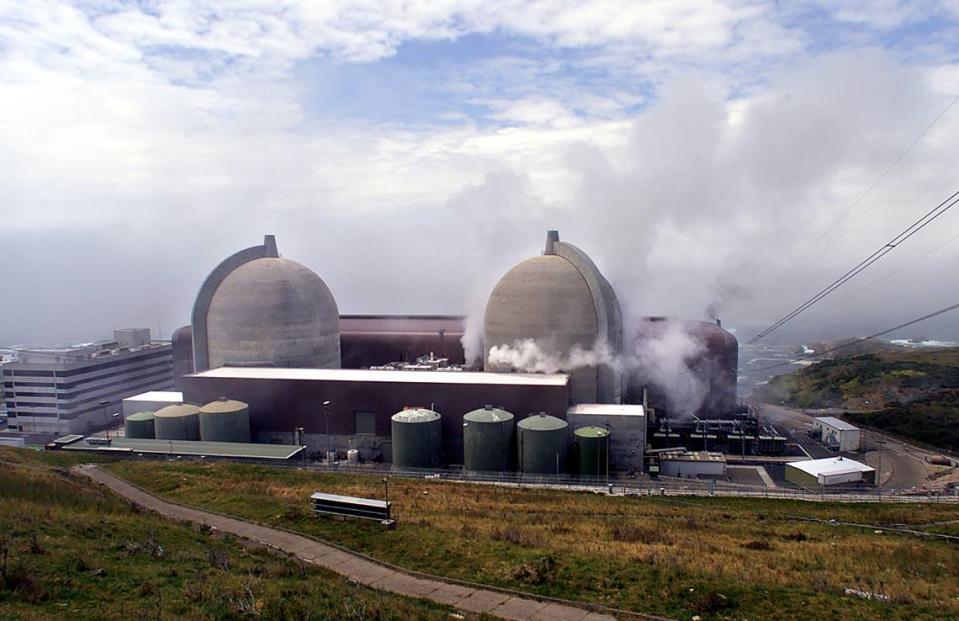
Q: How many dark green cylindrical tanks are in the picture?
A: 7